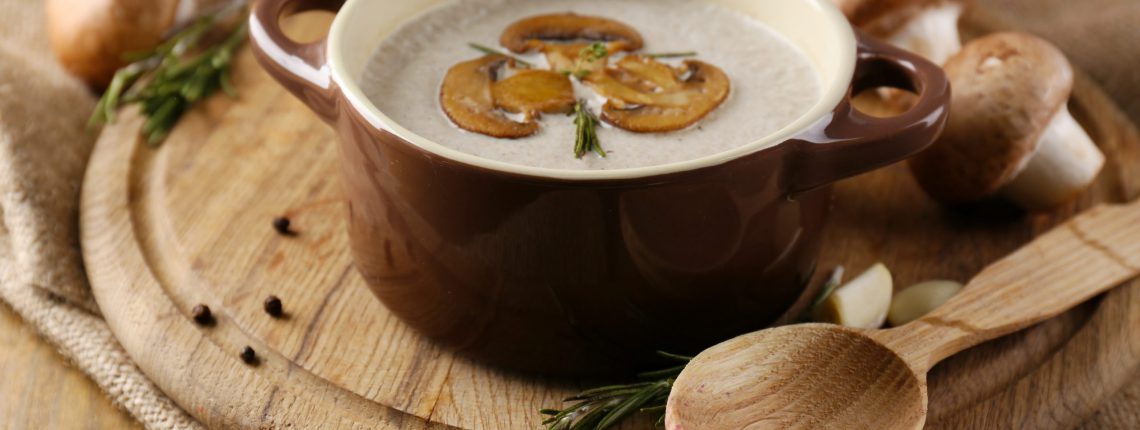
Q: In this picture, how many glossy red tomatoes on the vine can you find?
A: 0